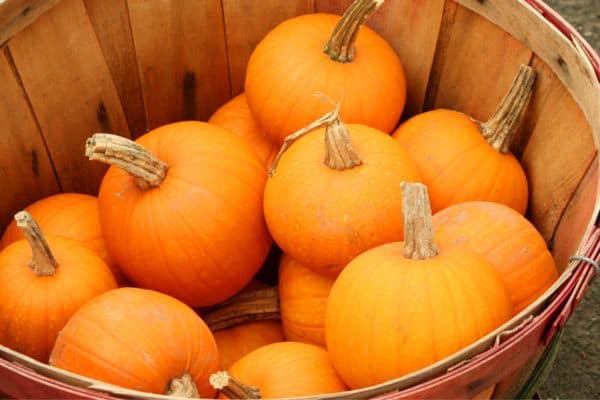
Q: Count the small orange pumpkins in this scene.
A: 13